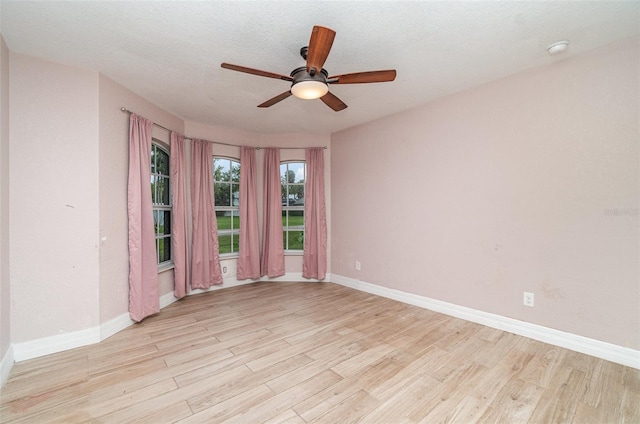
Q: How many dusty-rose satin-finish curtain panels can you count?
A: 6